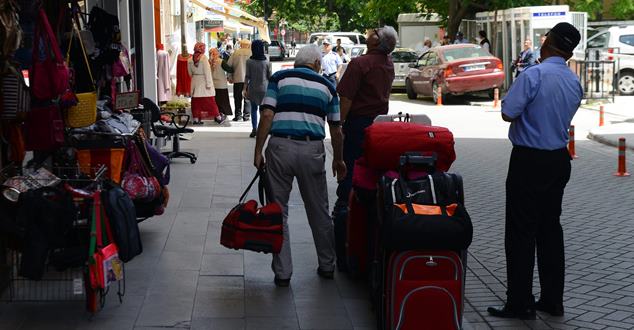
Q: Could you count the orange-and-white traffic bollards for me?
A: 5